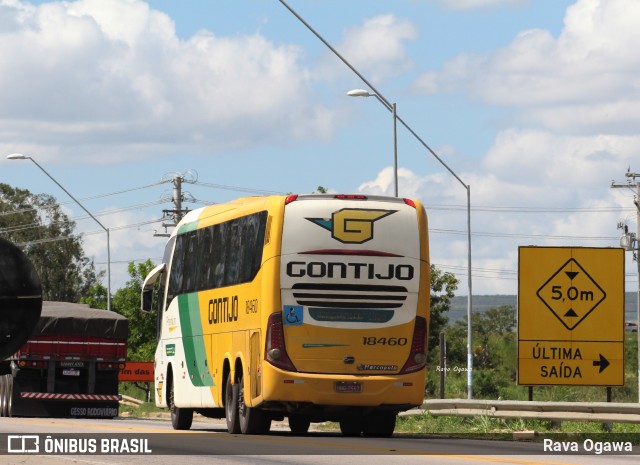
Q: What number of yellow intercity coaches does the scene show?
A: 1